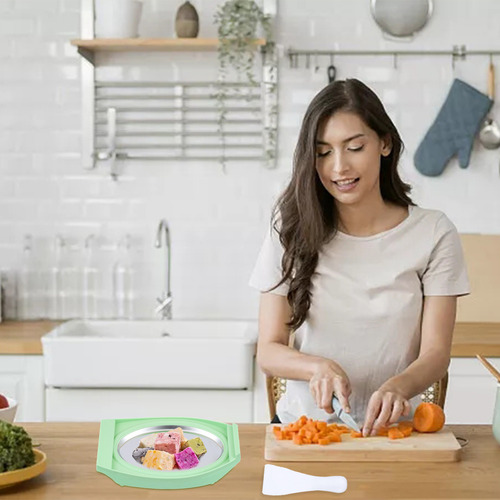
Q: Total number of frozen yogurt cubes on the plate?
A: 7